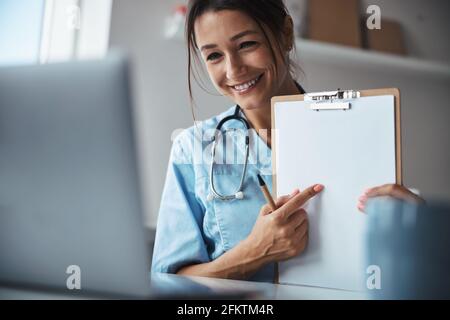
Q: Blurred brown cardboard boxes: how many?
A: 2